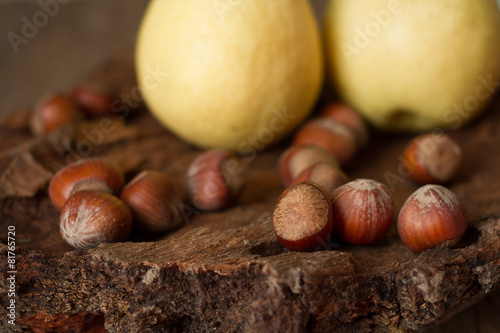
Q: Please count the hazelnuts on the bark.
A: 14